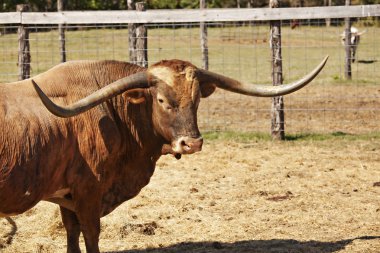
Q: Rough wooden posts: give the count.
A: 7